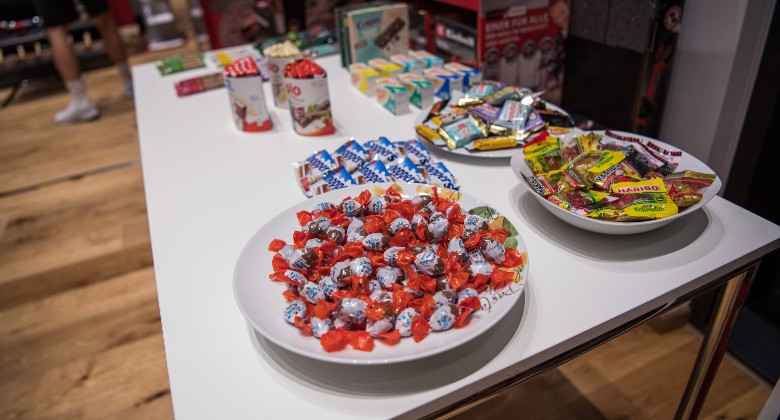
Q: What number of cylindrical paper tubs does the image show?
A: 3